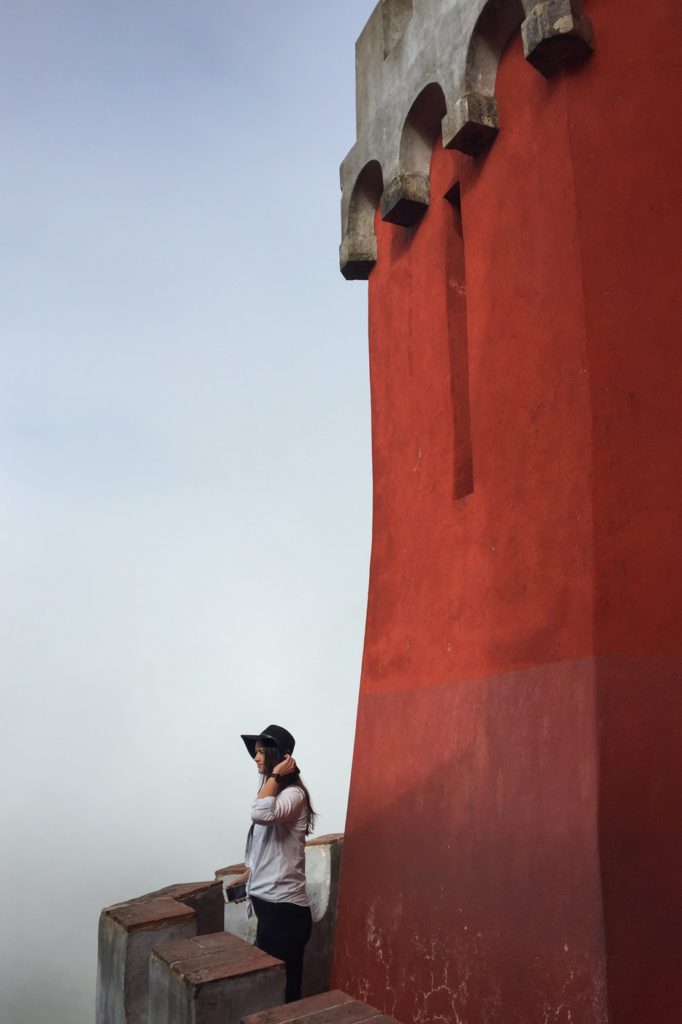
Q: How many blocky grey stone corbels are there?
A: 4